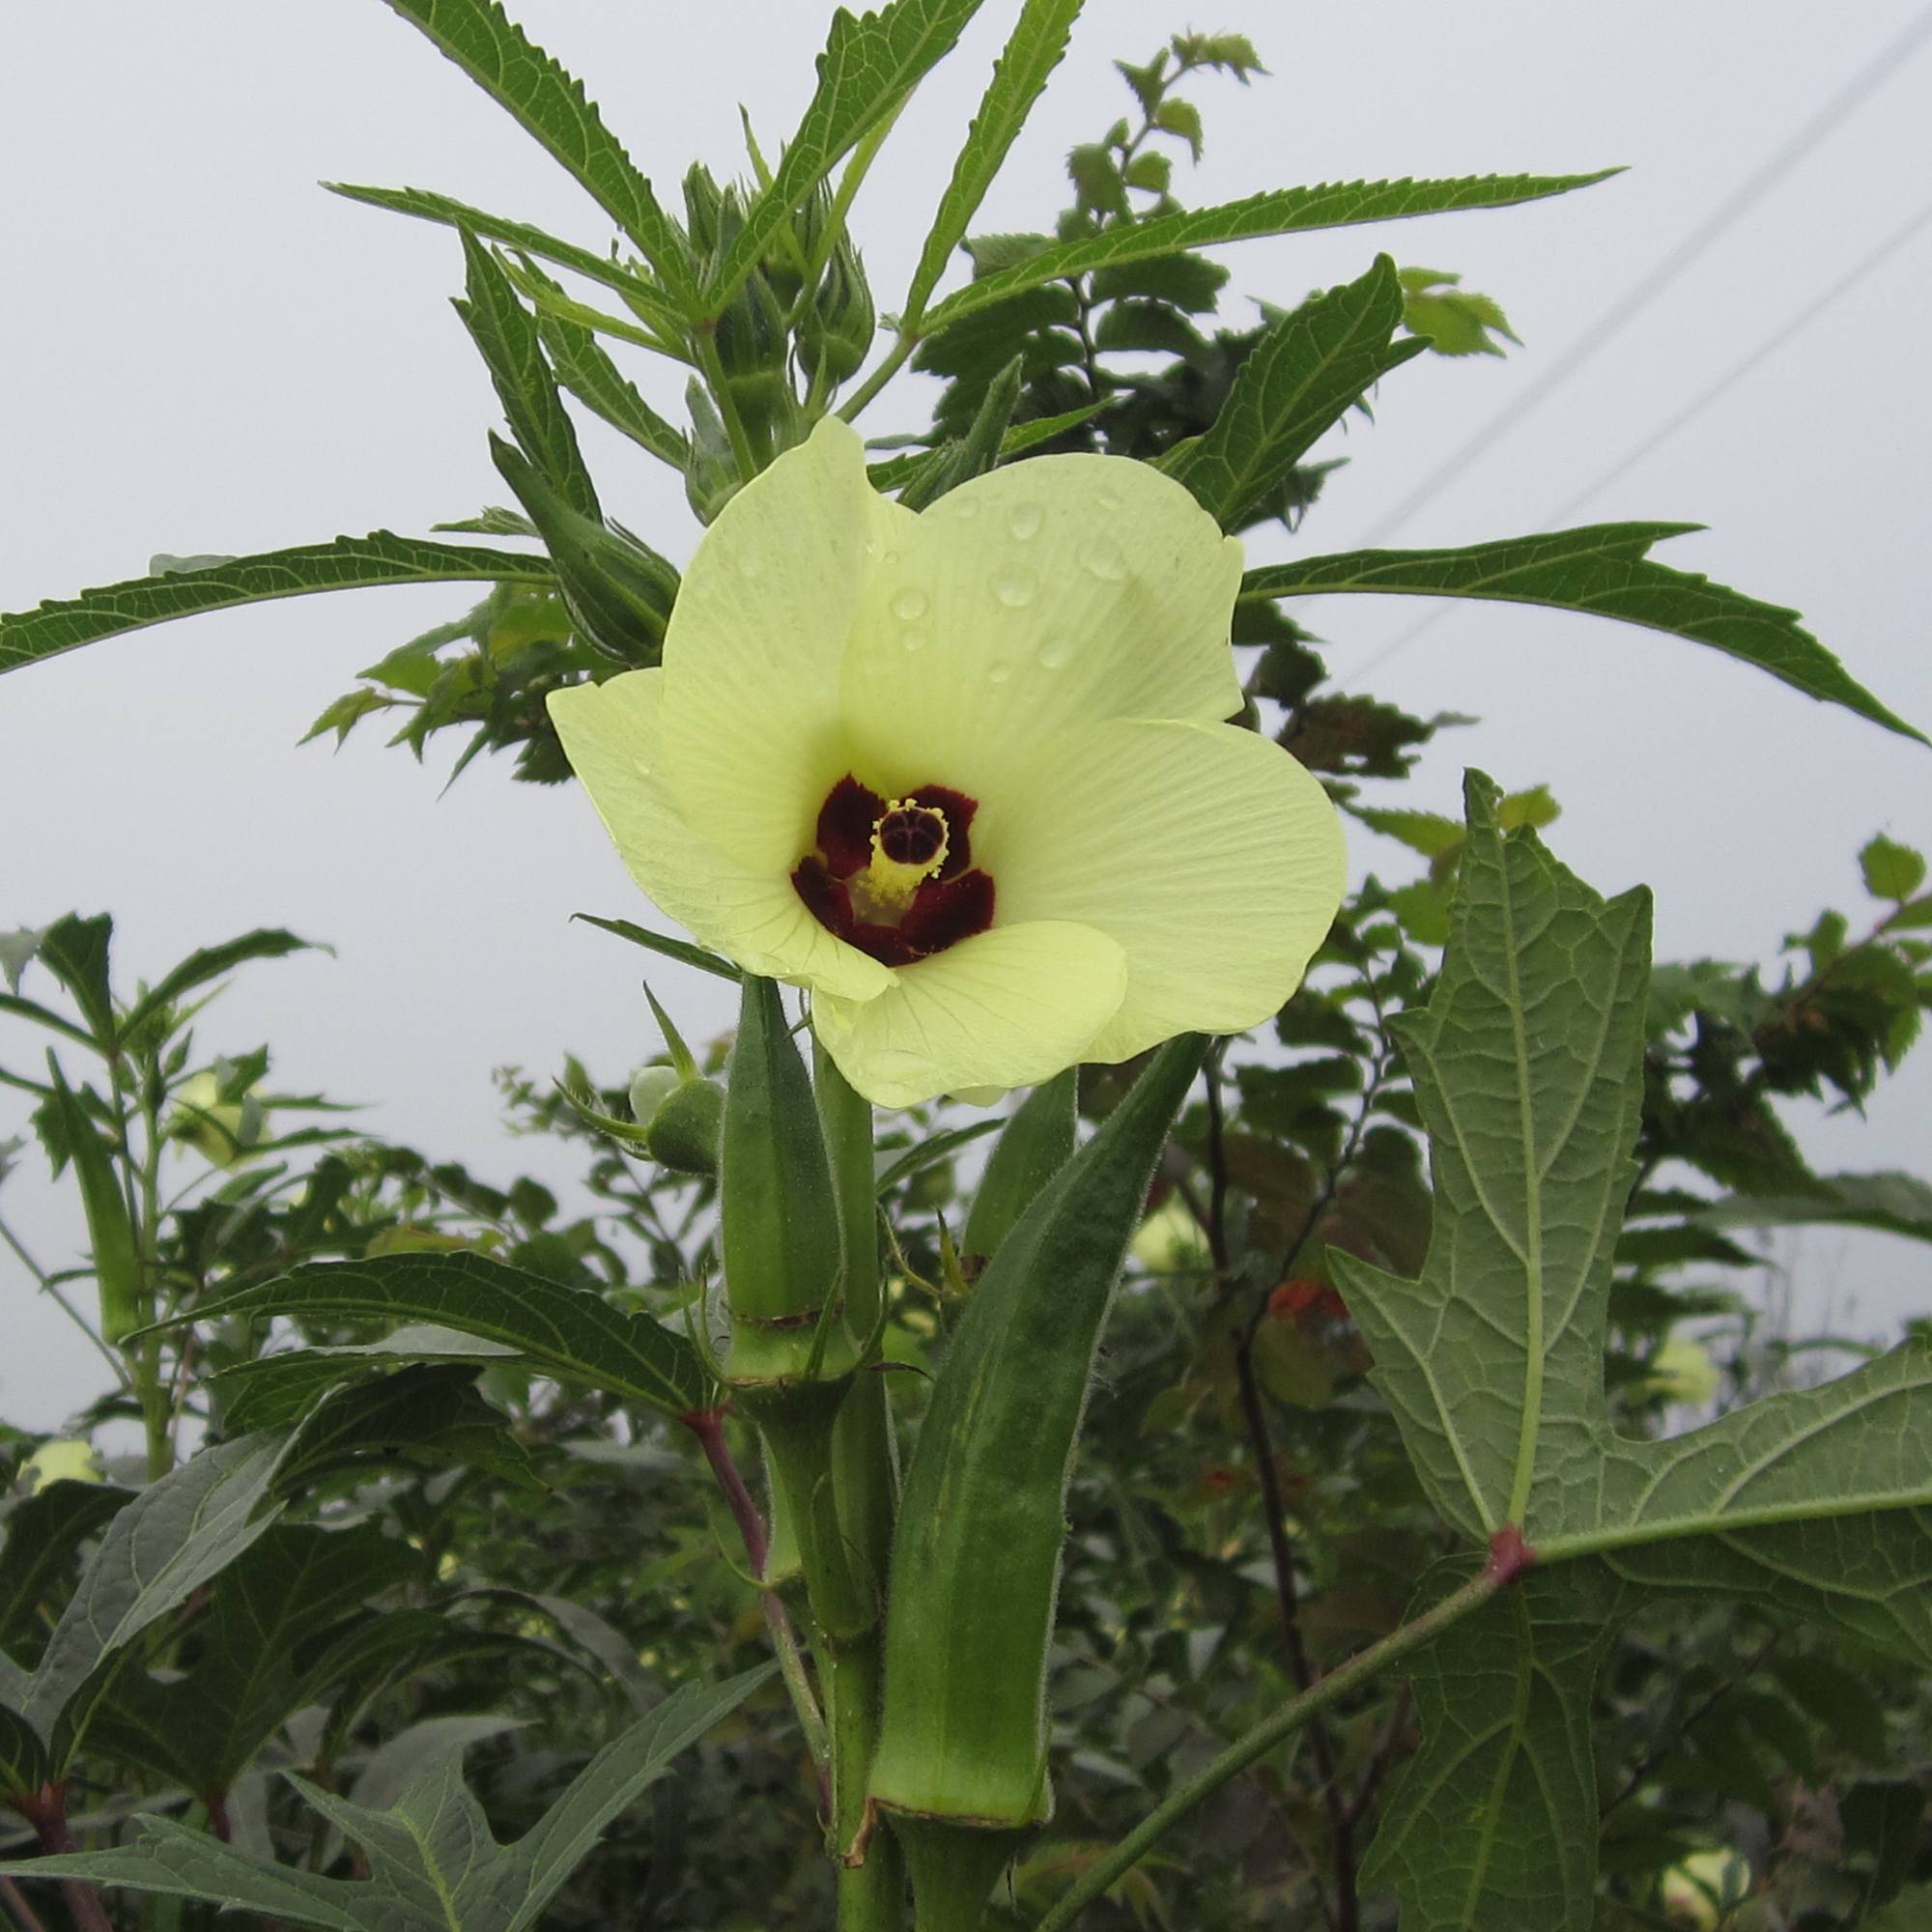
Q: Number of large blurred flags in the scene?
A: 0